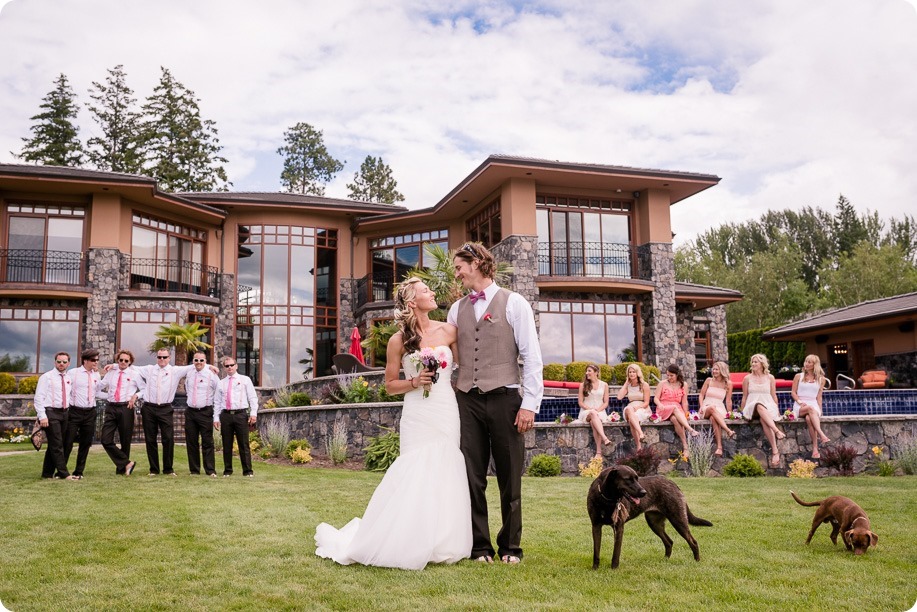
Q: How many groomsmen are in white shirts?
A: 6